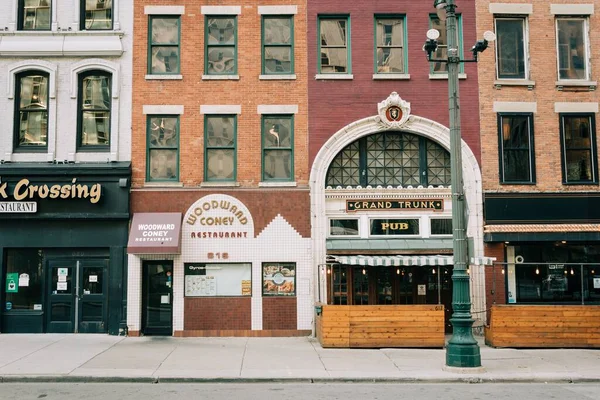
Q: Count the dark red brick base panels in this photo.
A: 2